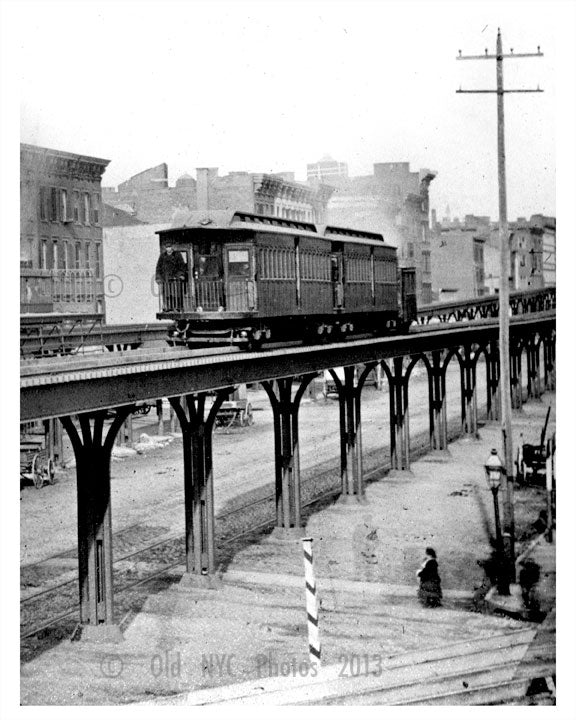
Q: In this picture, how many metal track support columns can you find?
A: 11